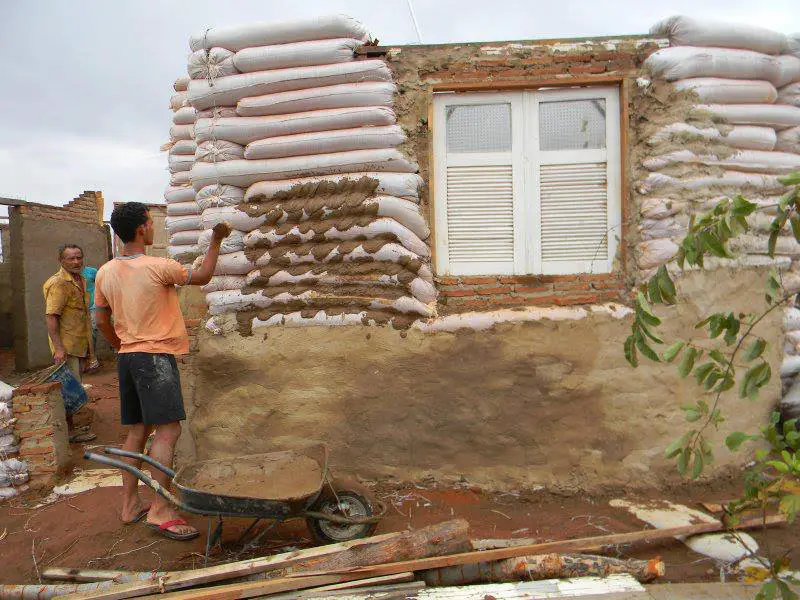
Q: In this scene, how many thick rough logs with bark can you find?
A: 2